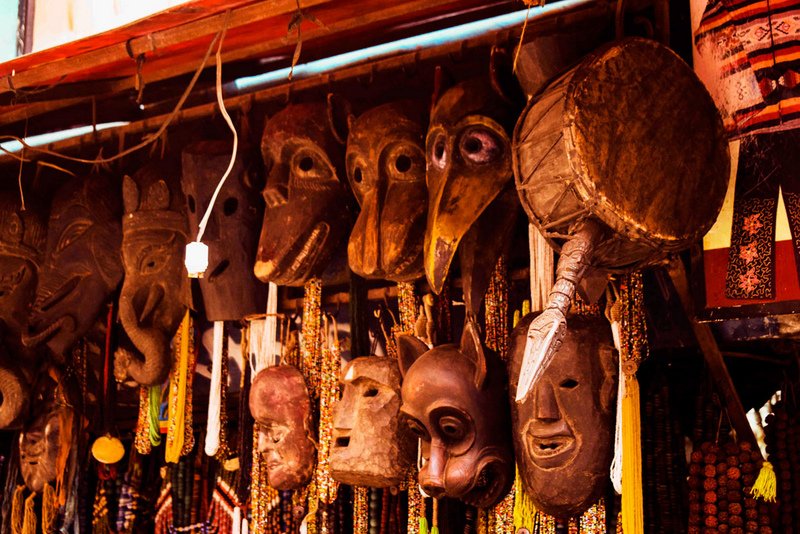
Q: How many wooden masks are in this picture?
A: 12